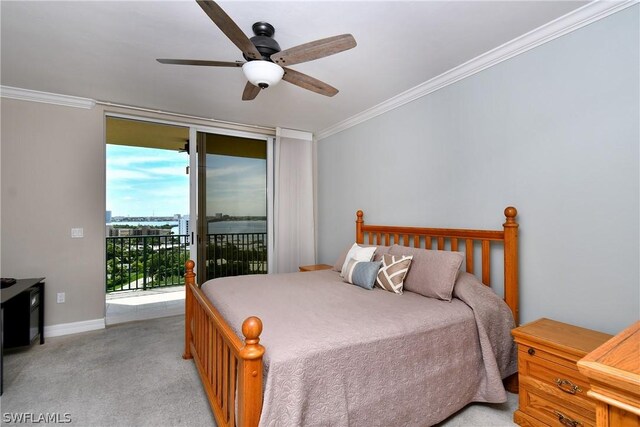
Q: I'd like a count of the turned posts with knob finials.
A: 4